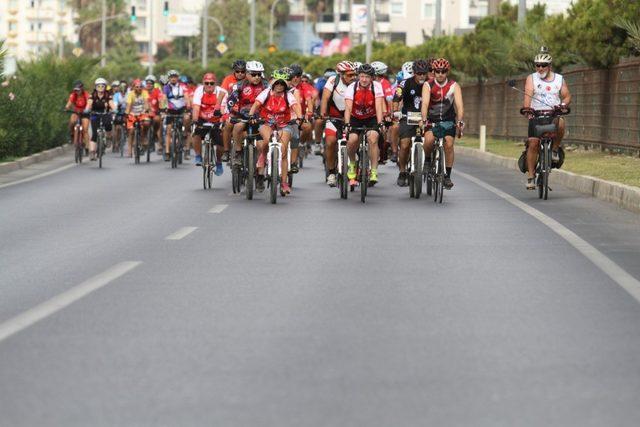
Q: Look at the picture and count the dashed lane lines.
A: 3